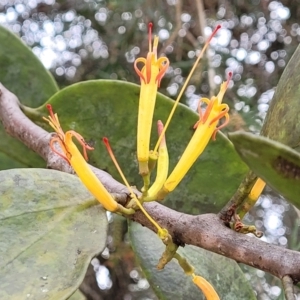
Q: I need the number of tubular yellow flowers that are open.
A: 3